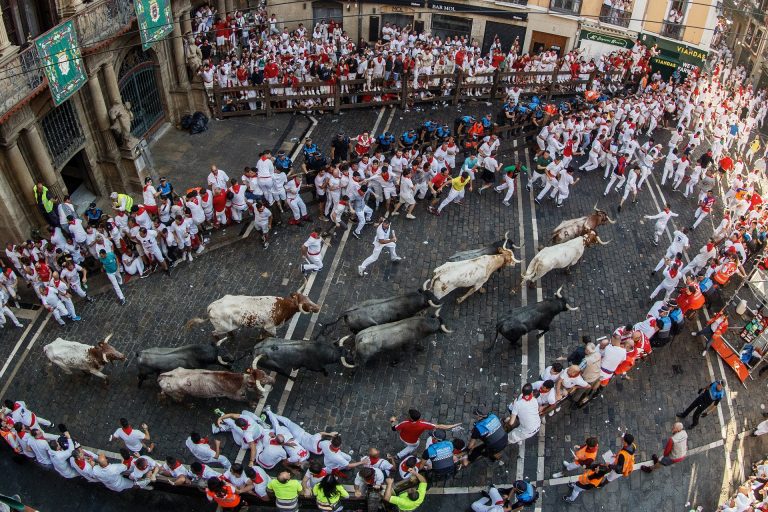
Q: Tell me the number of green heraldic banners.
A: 2